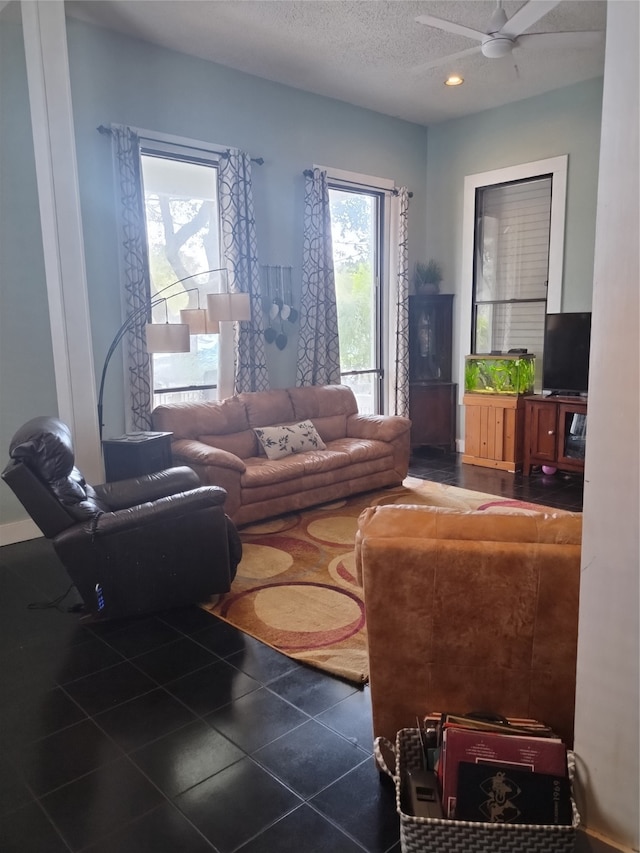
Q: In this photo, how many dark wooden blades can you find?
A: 0